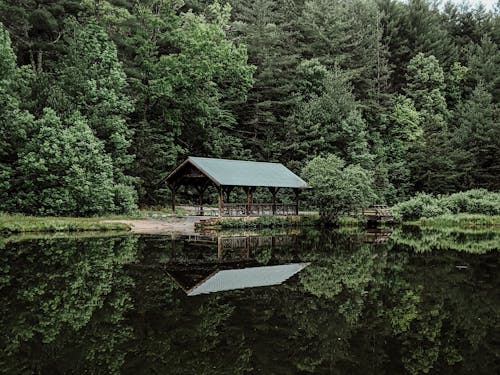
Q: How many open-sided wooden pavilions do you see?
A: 1